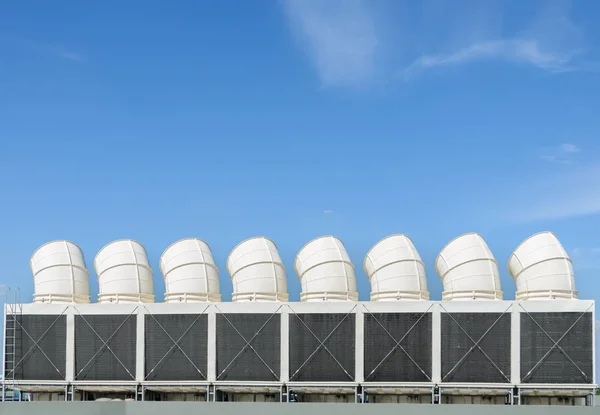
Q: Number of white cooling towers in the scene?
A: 8